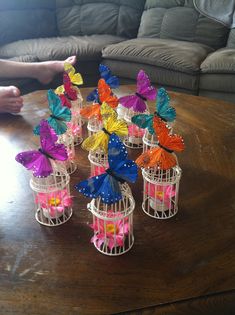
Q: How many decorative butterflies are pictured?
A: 11